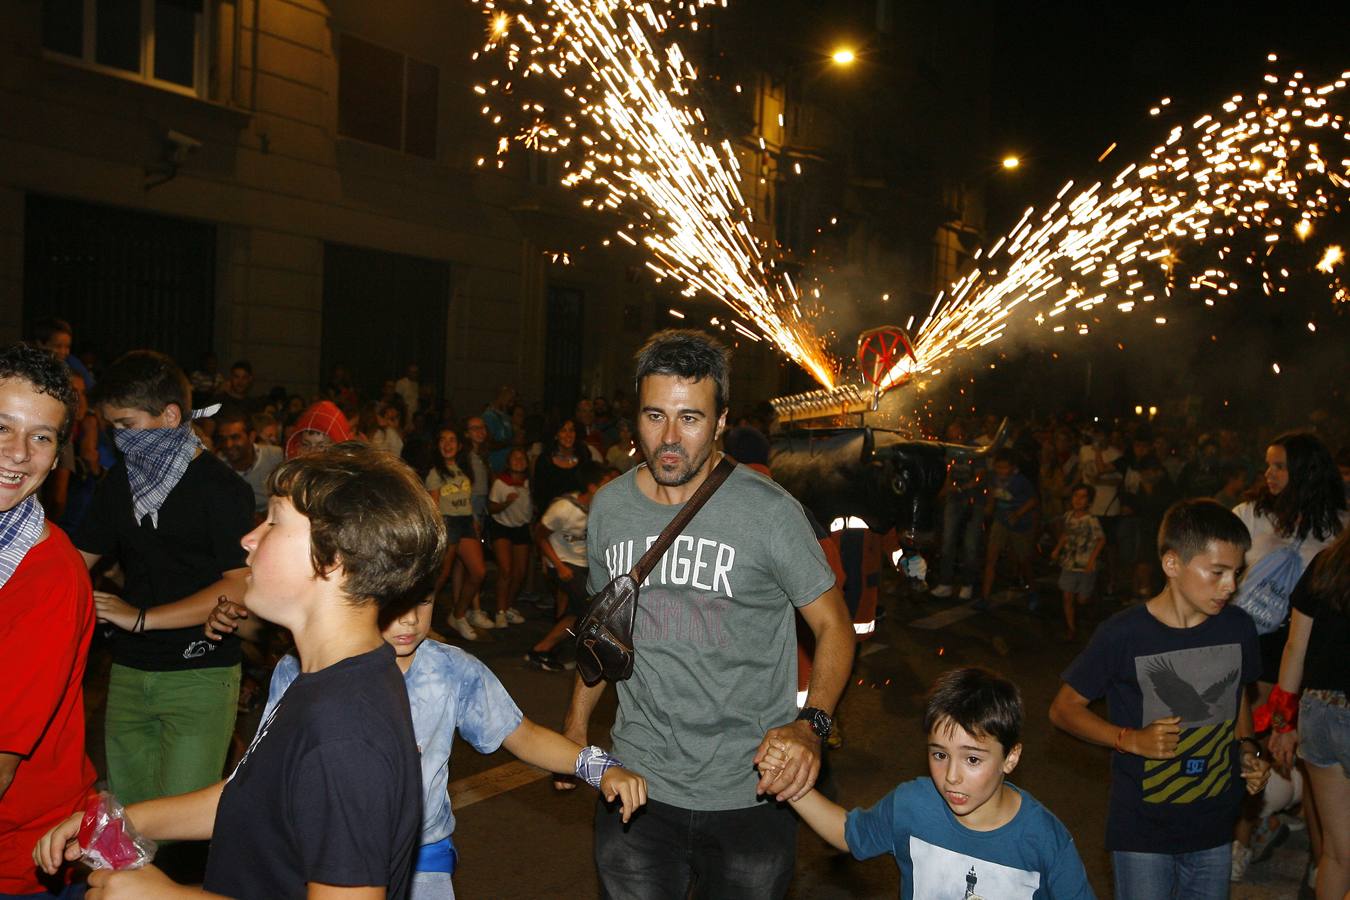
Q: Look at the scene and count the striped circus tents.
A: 0